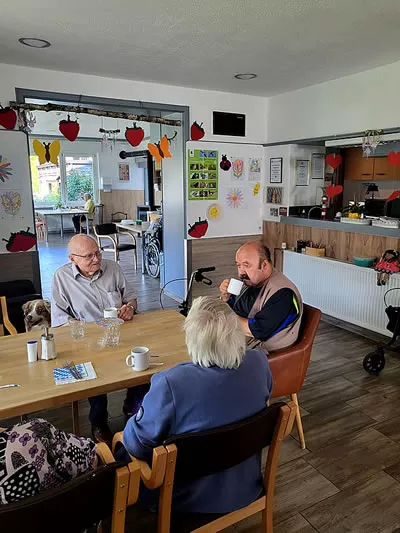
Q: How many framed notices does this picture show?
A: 3